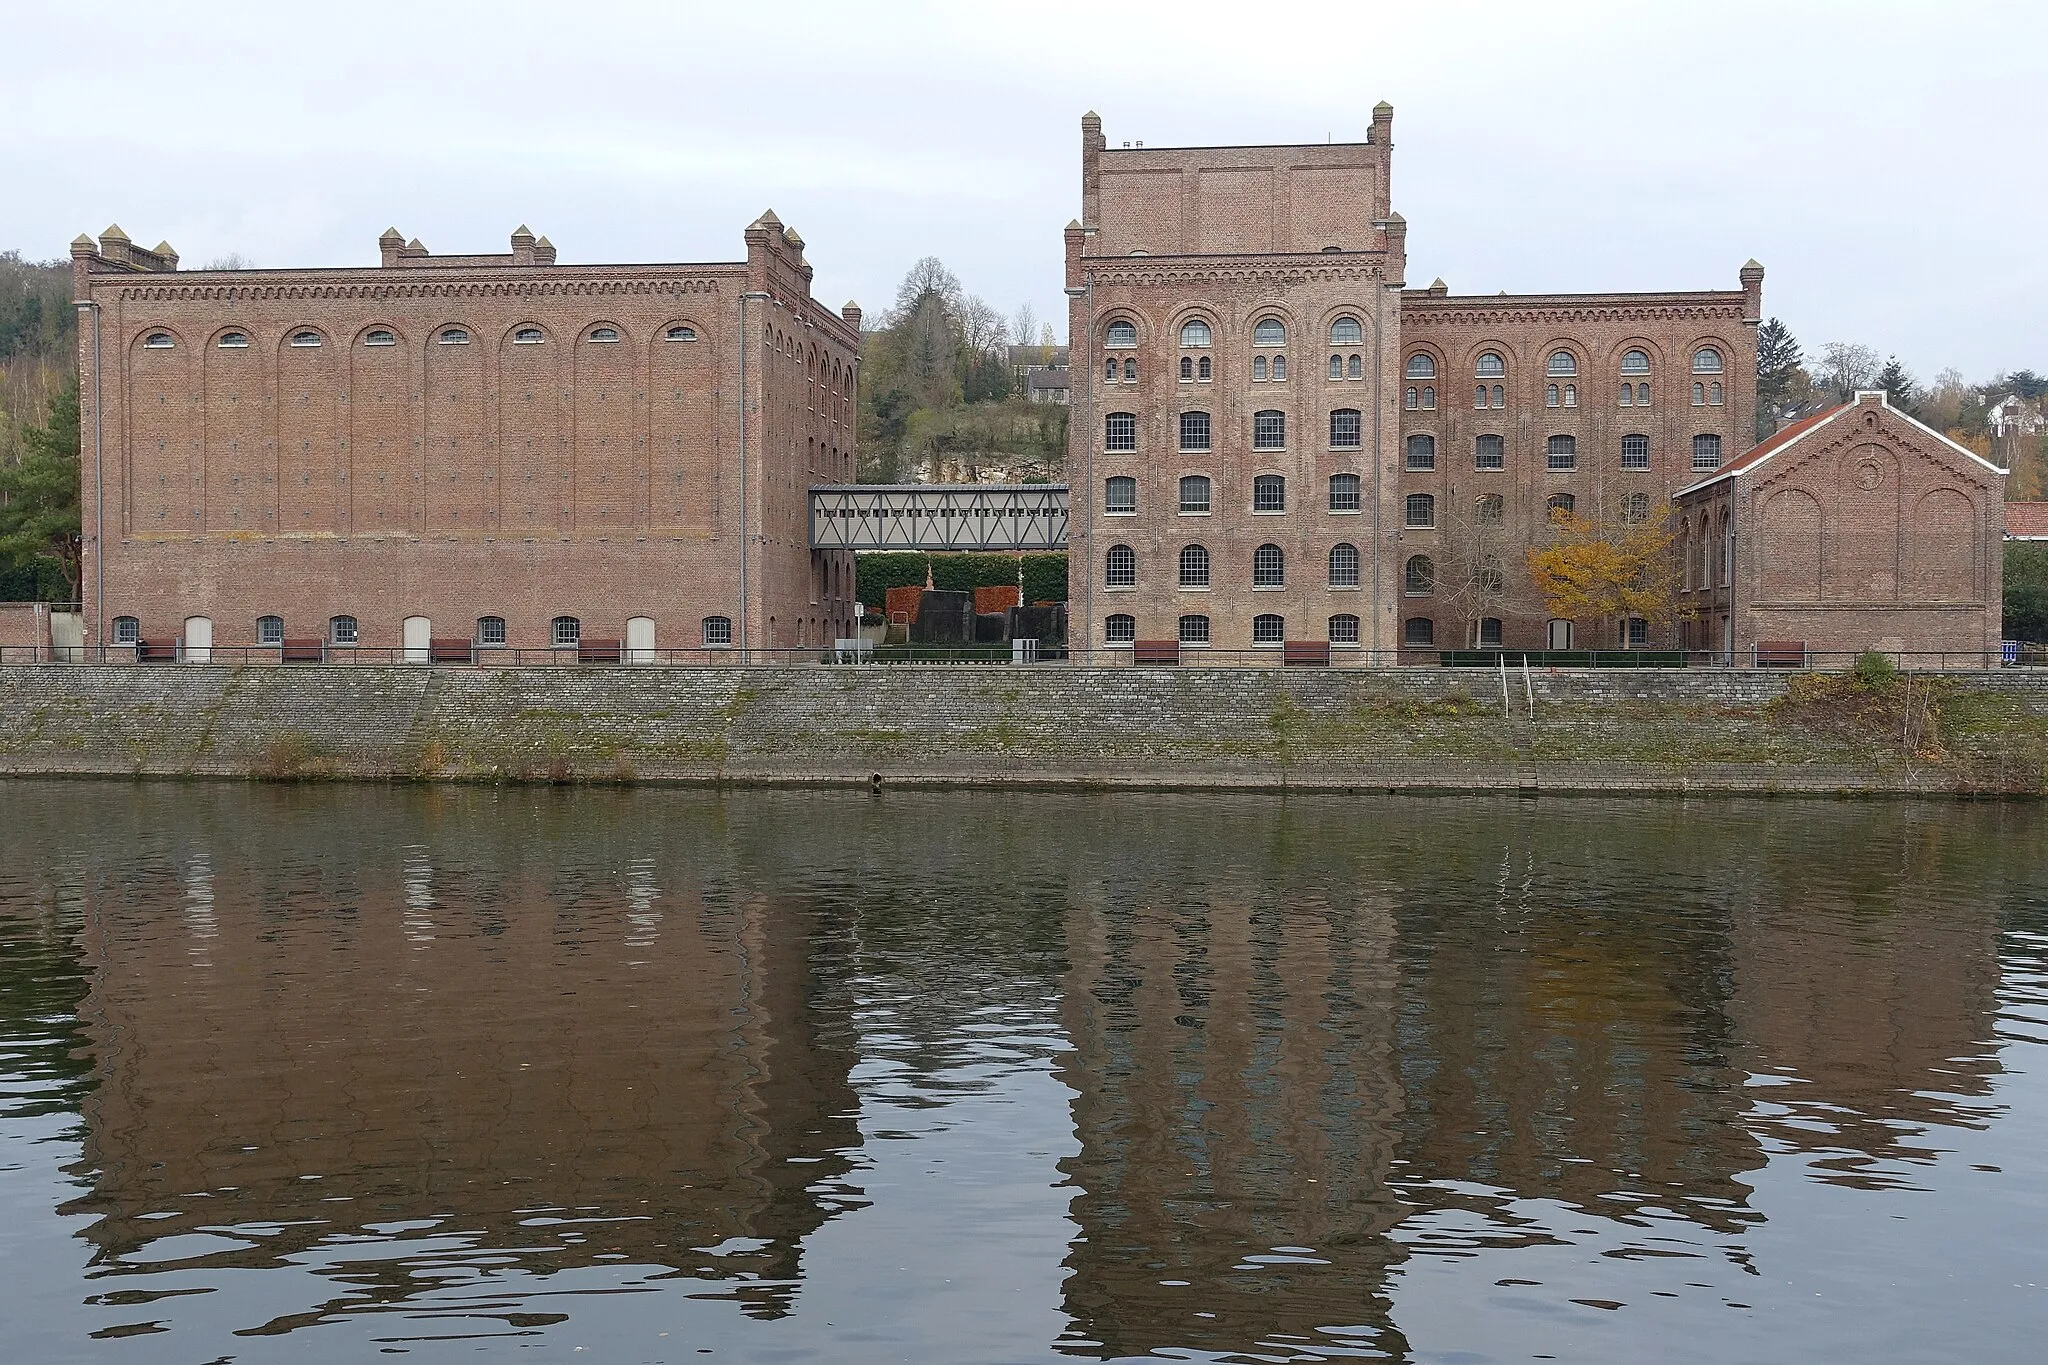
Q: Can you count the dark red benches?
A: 7